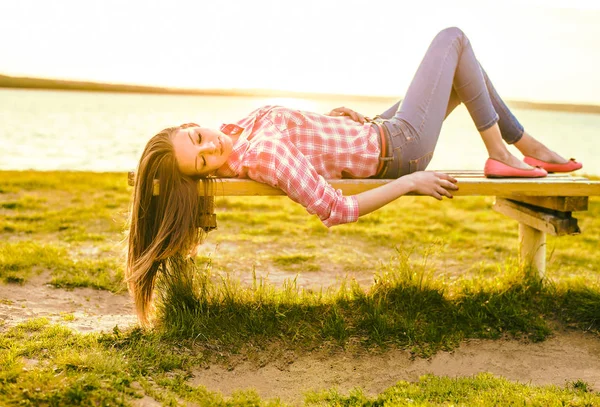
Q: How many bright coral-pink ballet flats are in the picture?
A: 2